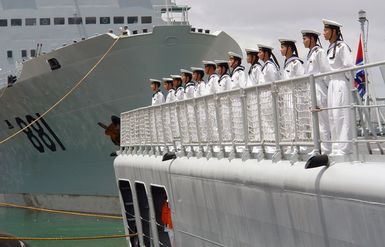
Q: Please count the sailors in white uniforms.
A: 13